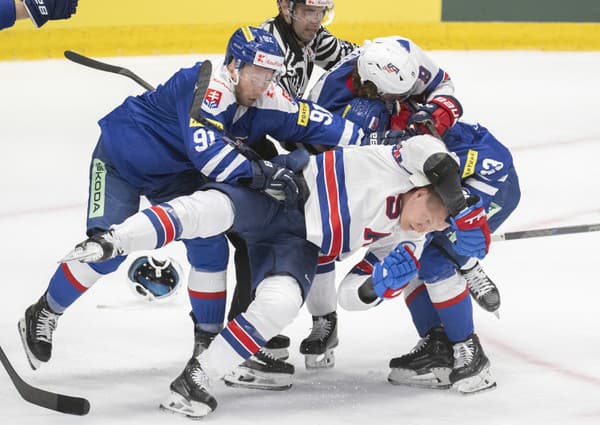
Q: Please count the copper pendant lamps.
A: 0